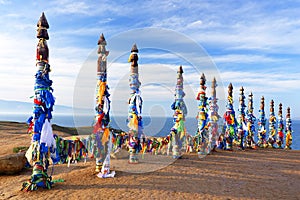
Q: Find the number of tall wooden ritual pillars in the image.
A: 13